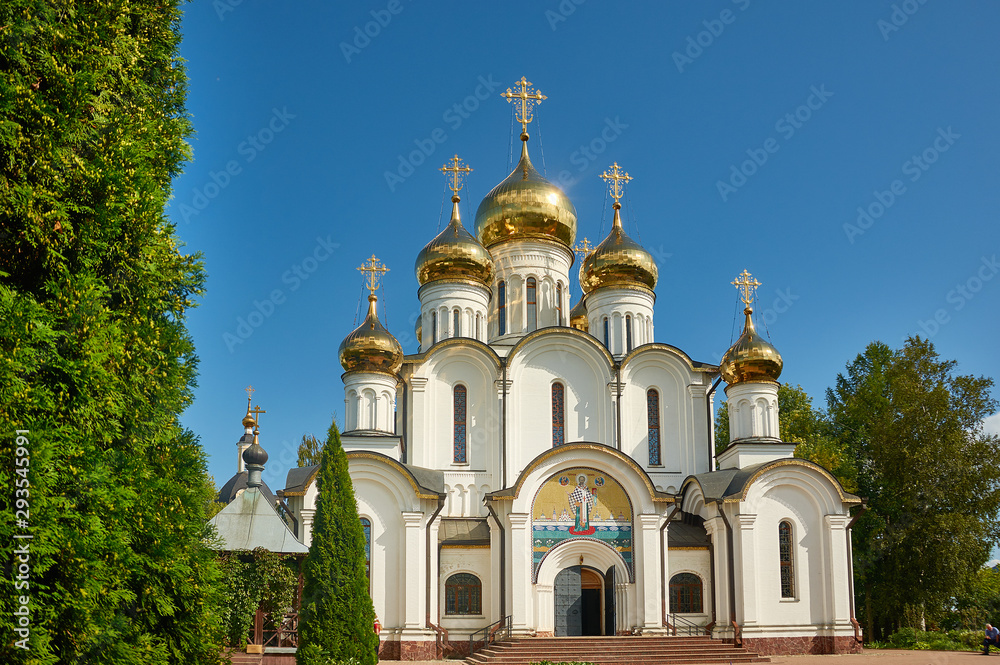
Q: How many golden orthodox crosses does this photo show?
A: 8